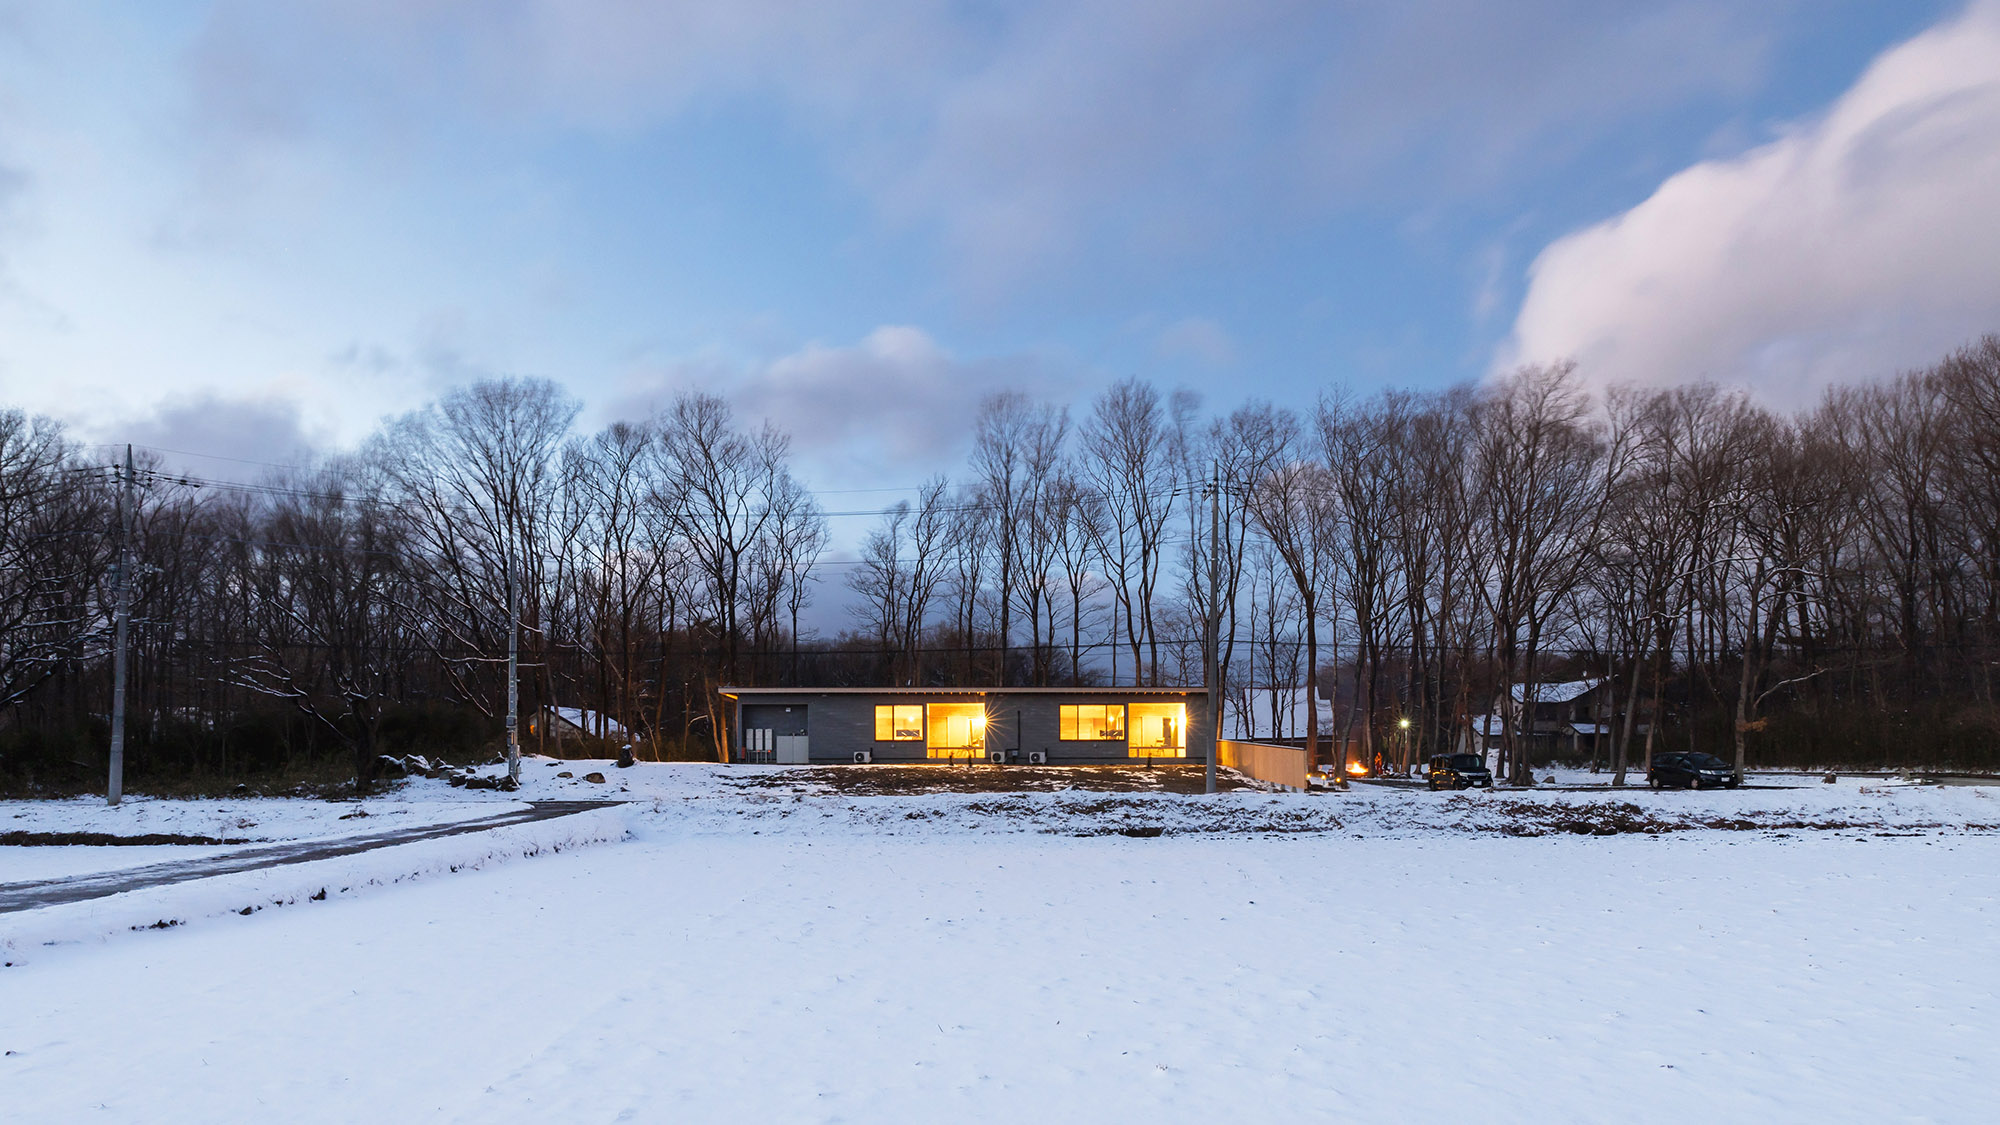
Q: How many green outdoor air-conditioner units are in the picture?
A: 0